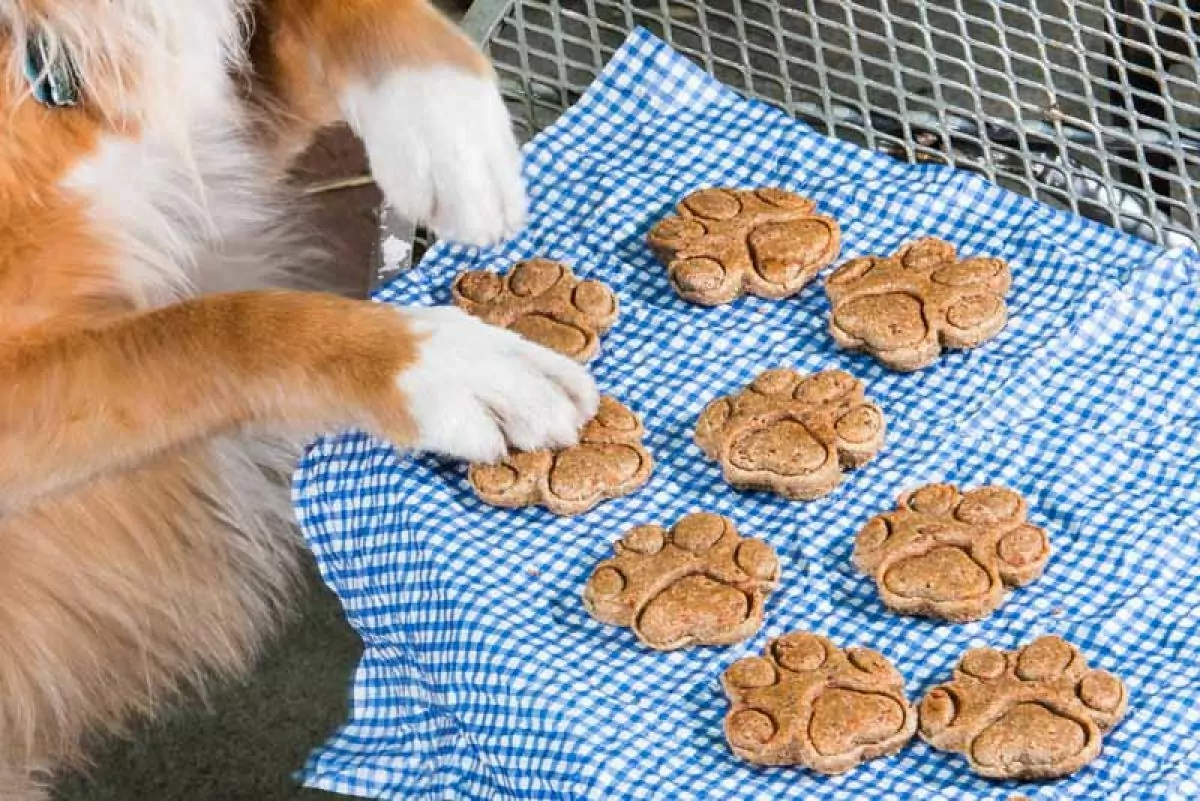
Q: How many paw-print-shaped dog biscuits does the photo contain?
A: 9